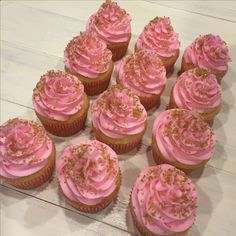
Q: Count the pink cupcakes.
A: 12